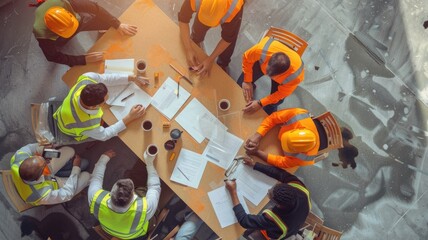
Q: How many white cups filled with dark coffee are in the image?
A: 4